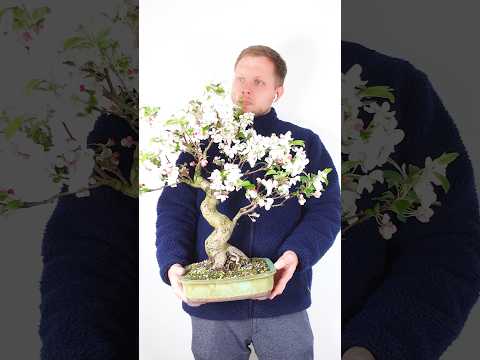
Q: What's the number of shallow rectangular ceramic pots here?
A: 1